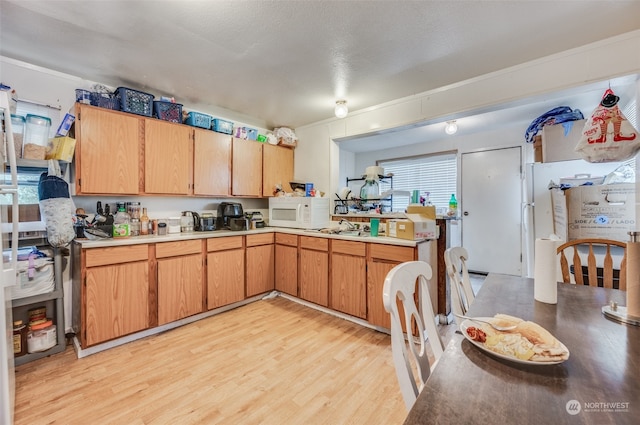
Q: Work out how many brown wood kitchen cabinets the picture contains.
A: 13